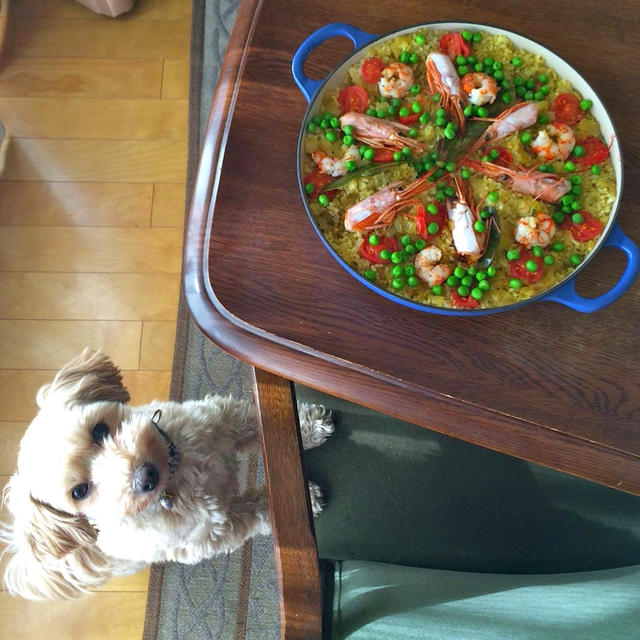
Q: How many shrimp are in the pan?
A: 12